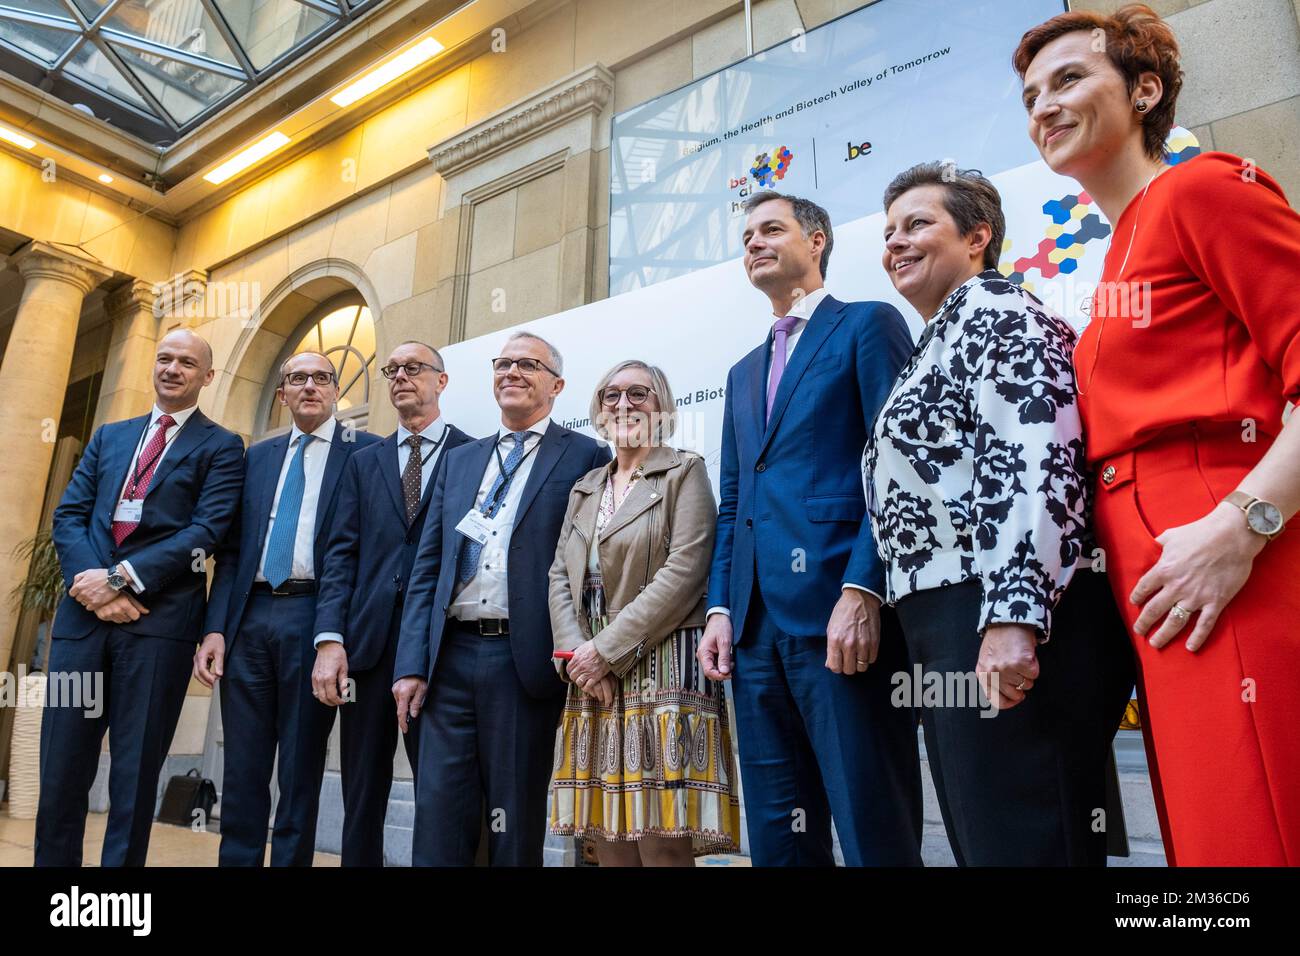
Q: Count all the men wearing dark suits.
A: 5